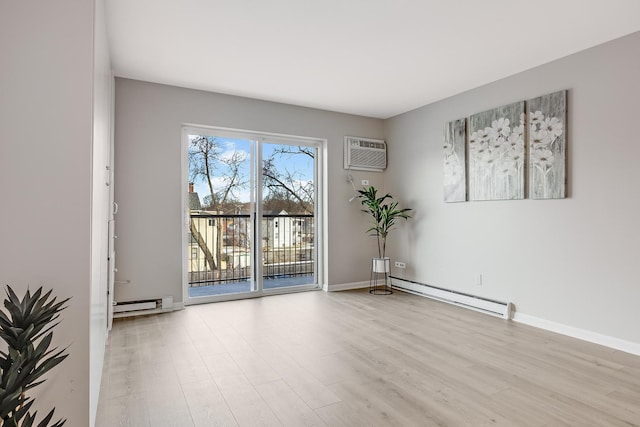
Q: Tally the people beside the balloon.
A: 0